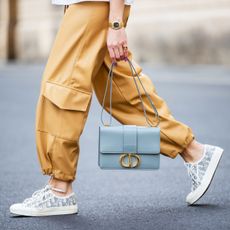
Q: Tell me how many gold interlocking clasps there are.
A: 1